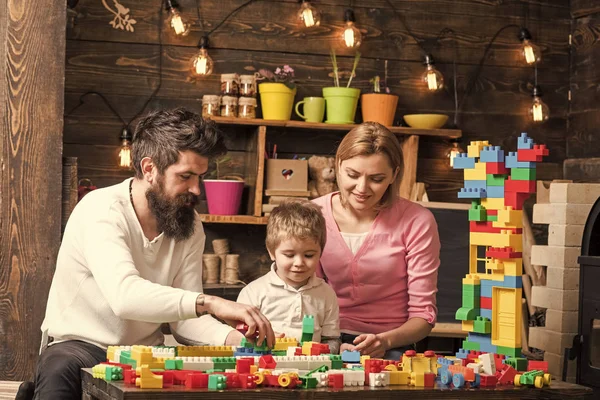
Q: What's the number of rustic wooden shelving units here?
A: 1